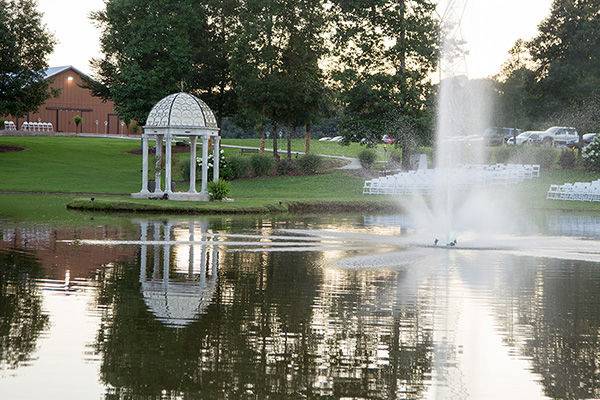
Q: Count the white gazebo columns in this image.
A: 6